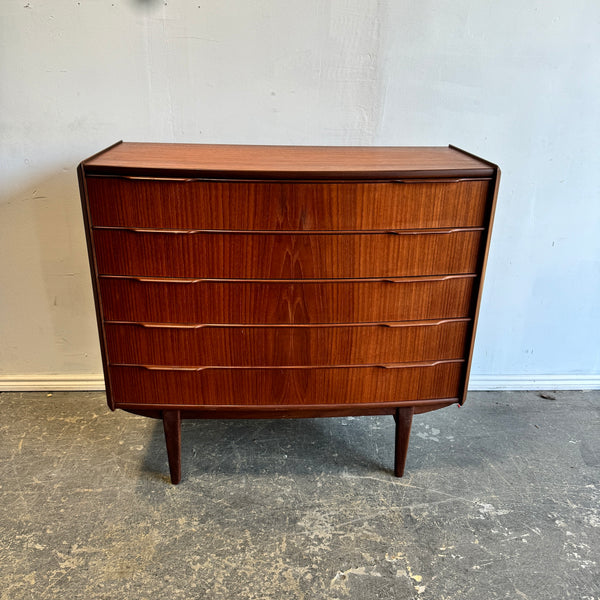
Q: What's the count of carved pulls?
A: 10